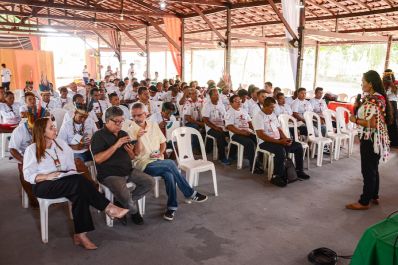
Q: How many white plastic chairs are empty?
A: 5